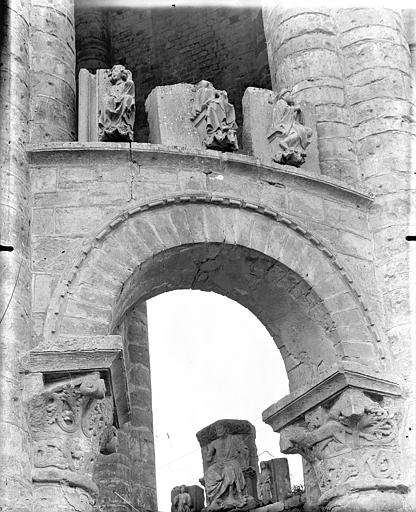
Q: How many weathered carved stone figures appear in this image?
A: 6